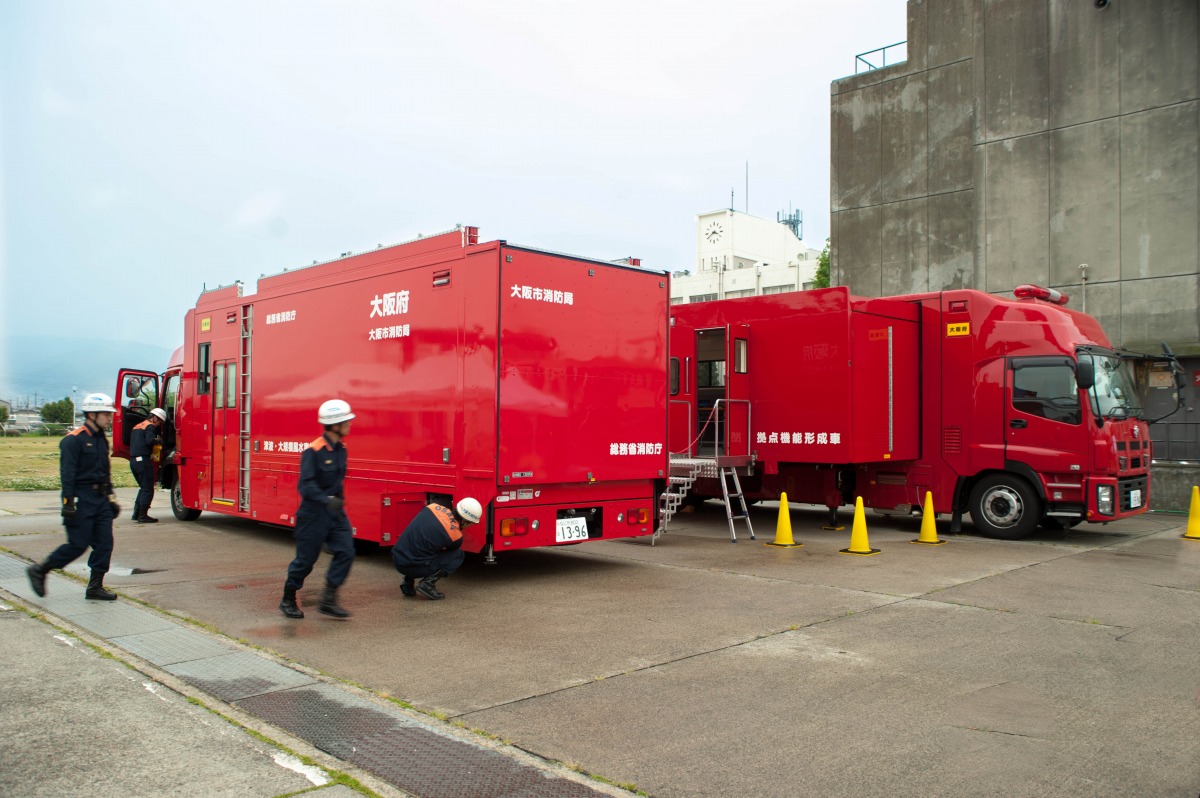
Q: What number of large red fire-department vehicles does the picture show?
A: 2